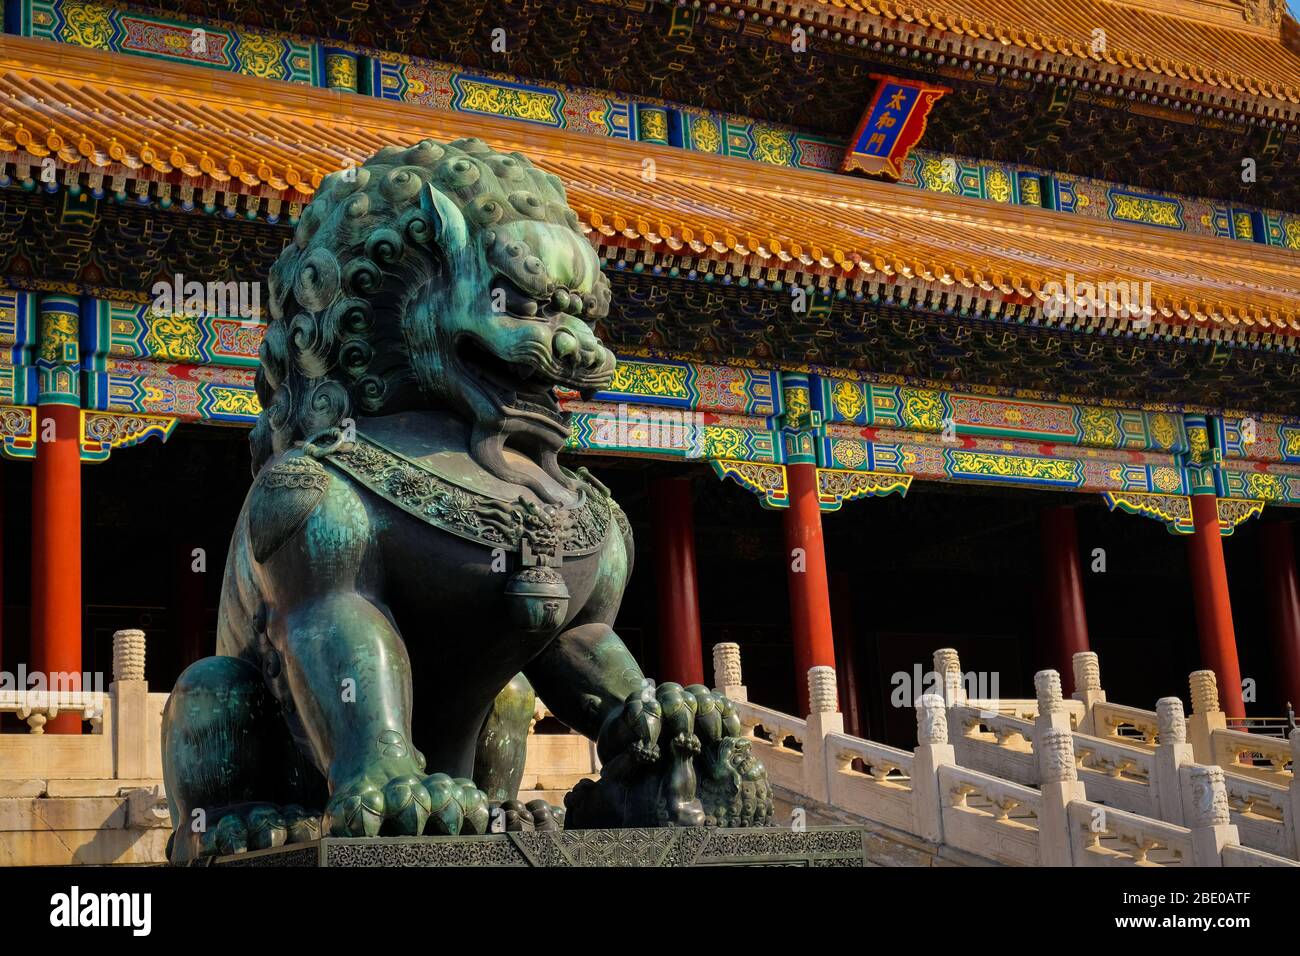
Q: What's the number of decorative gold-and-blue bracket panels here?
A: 6